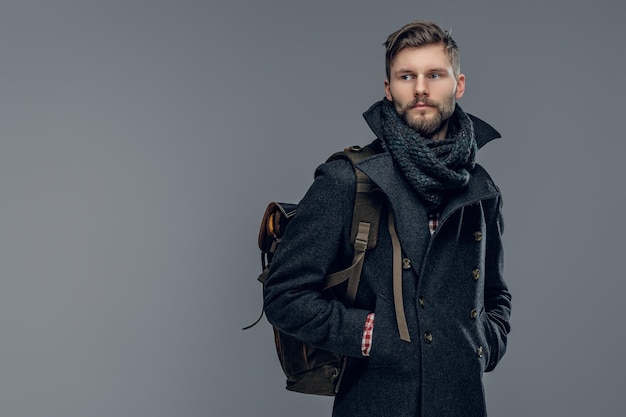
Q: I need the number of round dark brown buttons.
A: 7